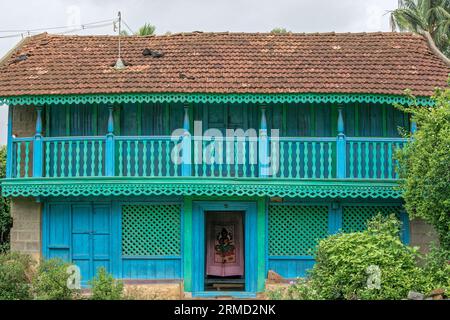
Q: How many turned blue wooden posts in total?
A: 5